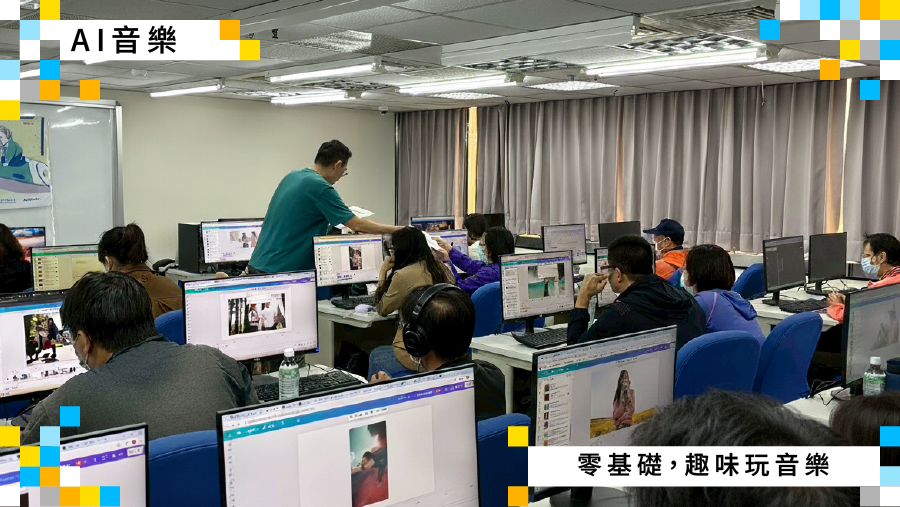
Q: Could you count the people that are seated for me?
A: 13